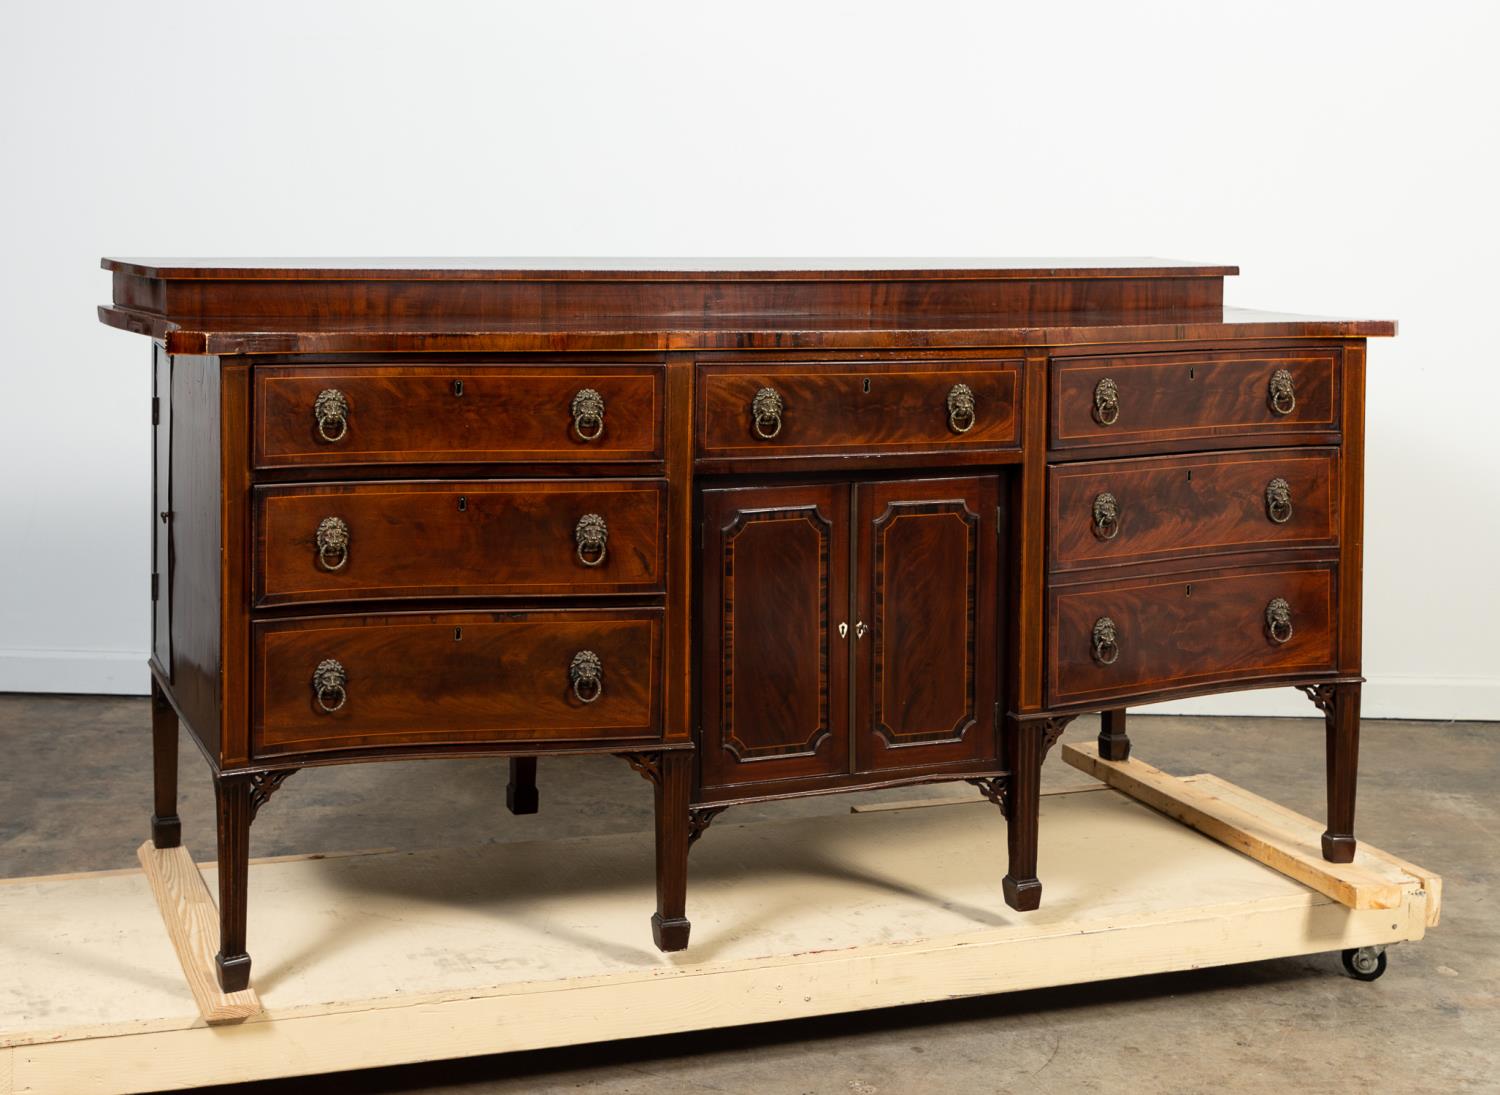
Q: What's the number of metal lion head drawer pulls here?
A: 14